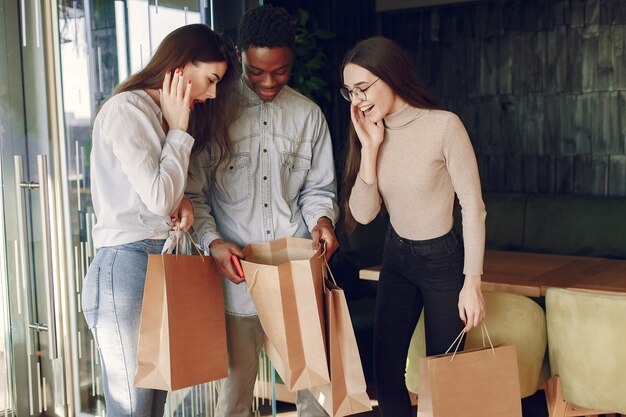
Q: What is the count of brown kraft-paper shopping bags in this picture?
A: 4